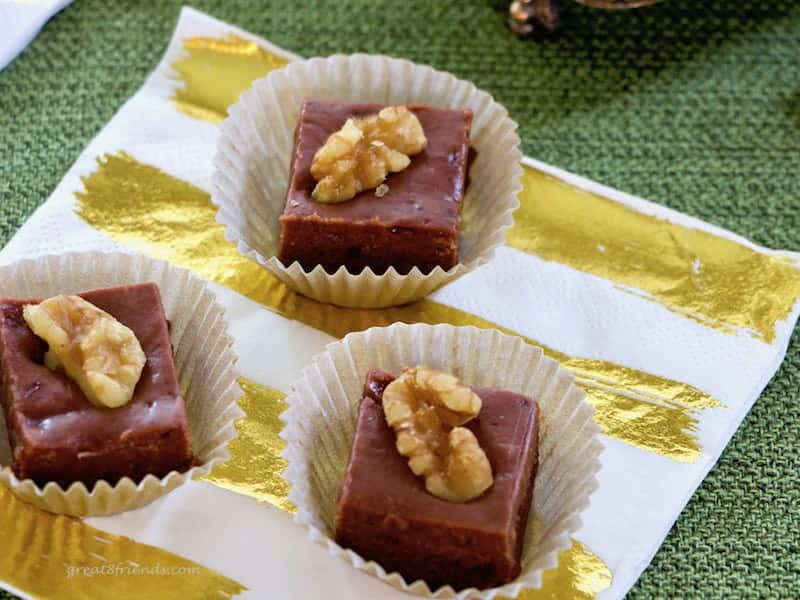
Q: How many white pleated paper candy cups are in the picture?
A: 3